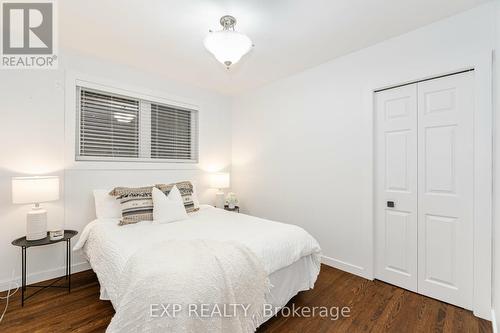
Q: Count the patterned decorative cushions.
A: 2